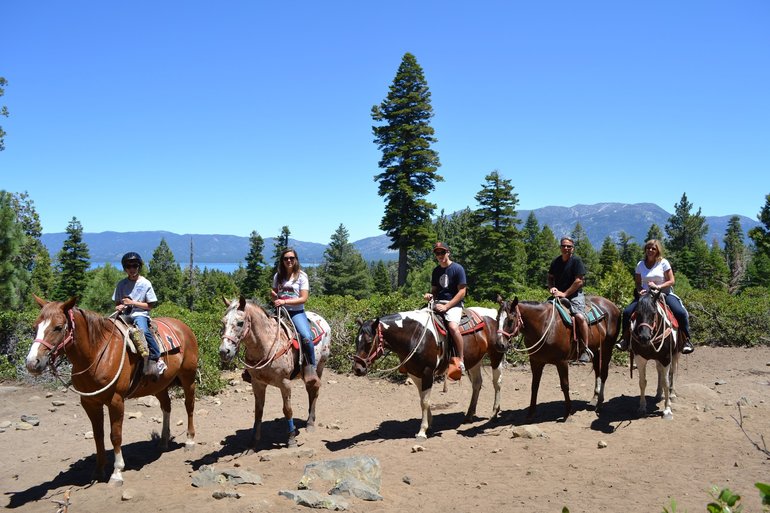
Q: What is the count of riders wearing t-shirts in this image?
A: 5